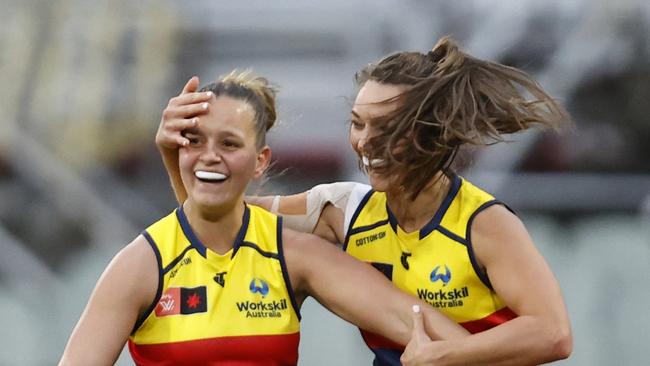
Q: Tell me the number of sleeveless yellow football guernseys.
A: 2